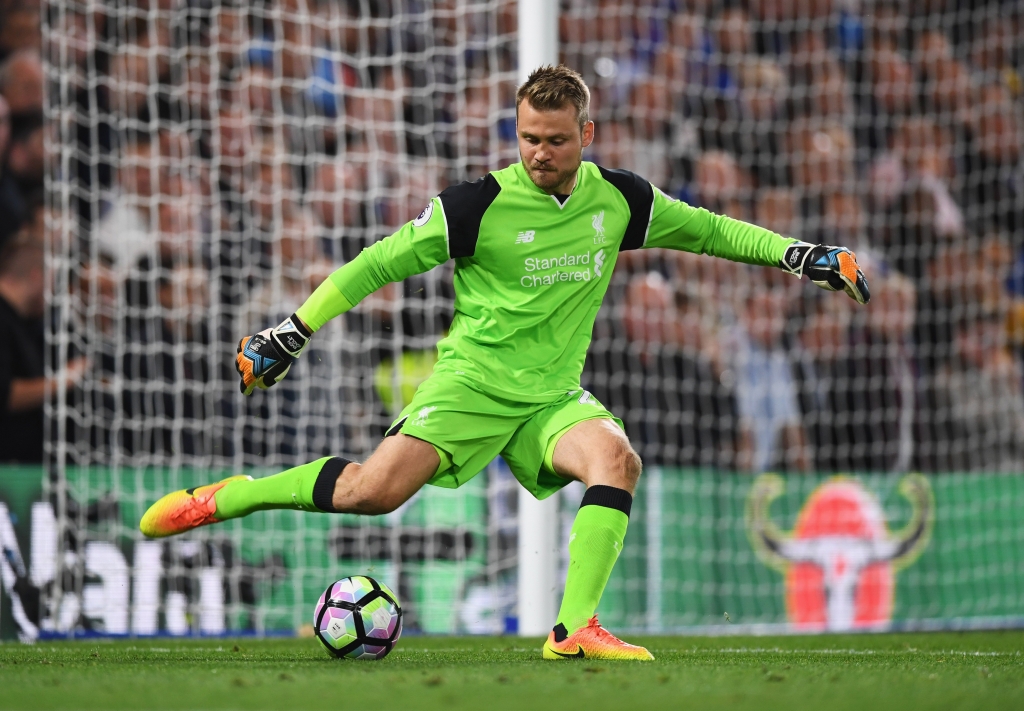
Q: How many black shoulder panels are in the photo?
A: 2